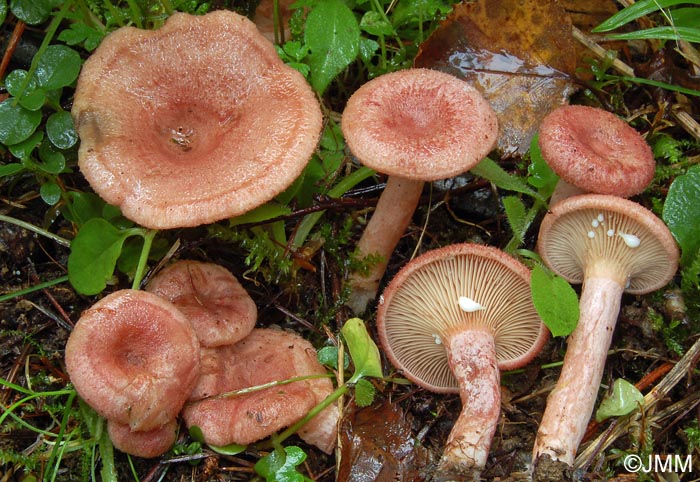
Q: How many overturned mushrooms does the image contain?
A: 2